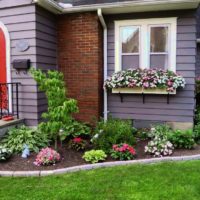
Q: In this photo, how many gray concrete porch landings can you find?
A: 1